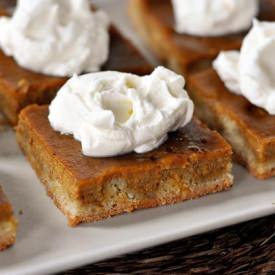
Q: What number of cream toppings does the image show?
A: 4